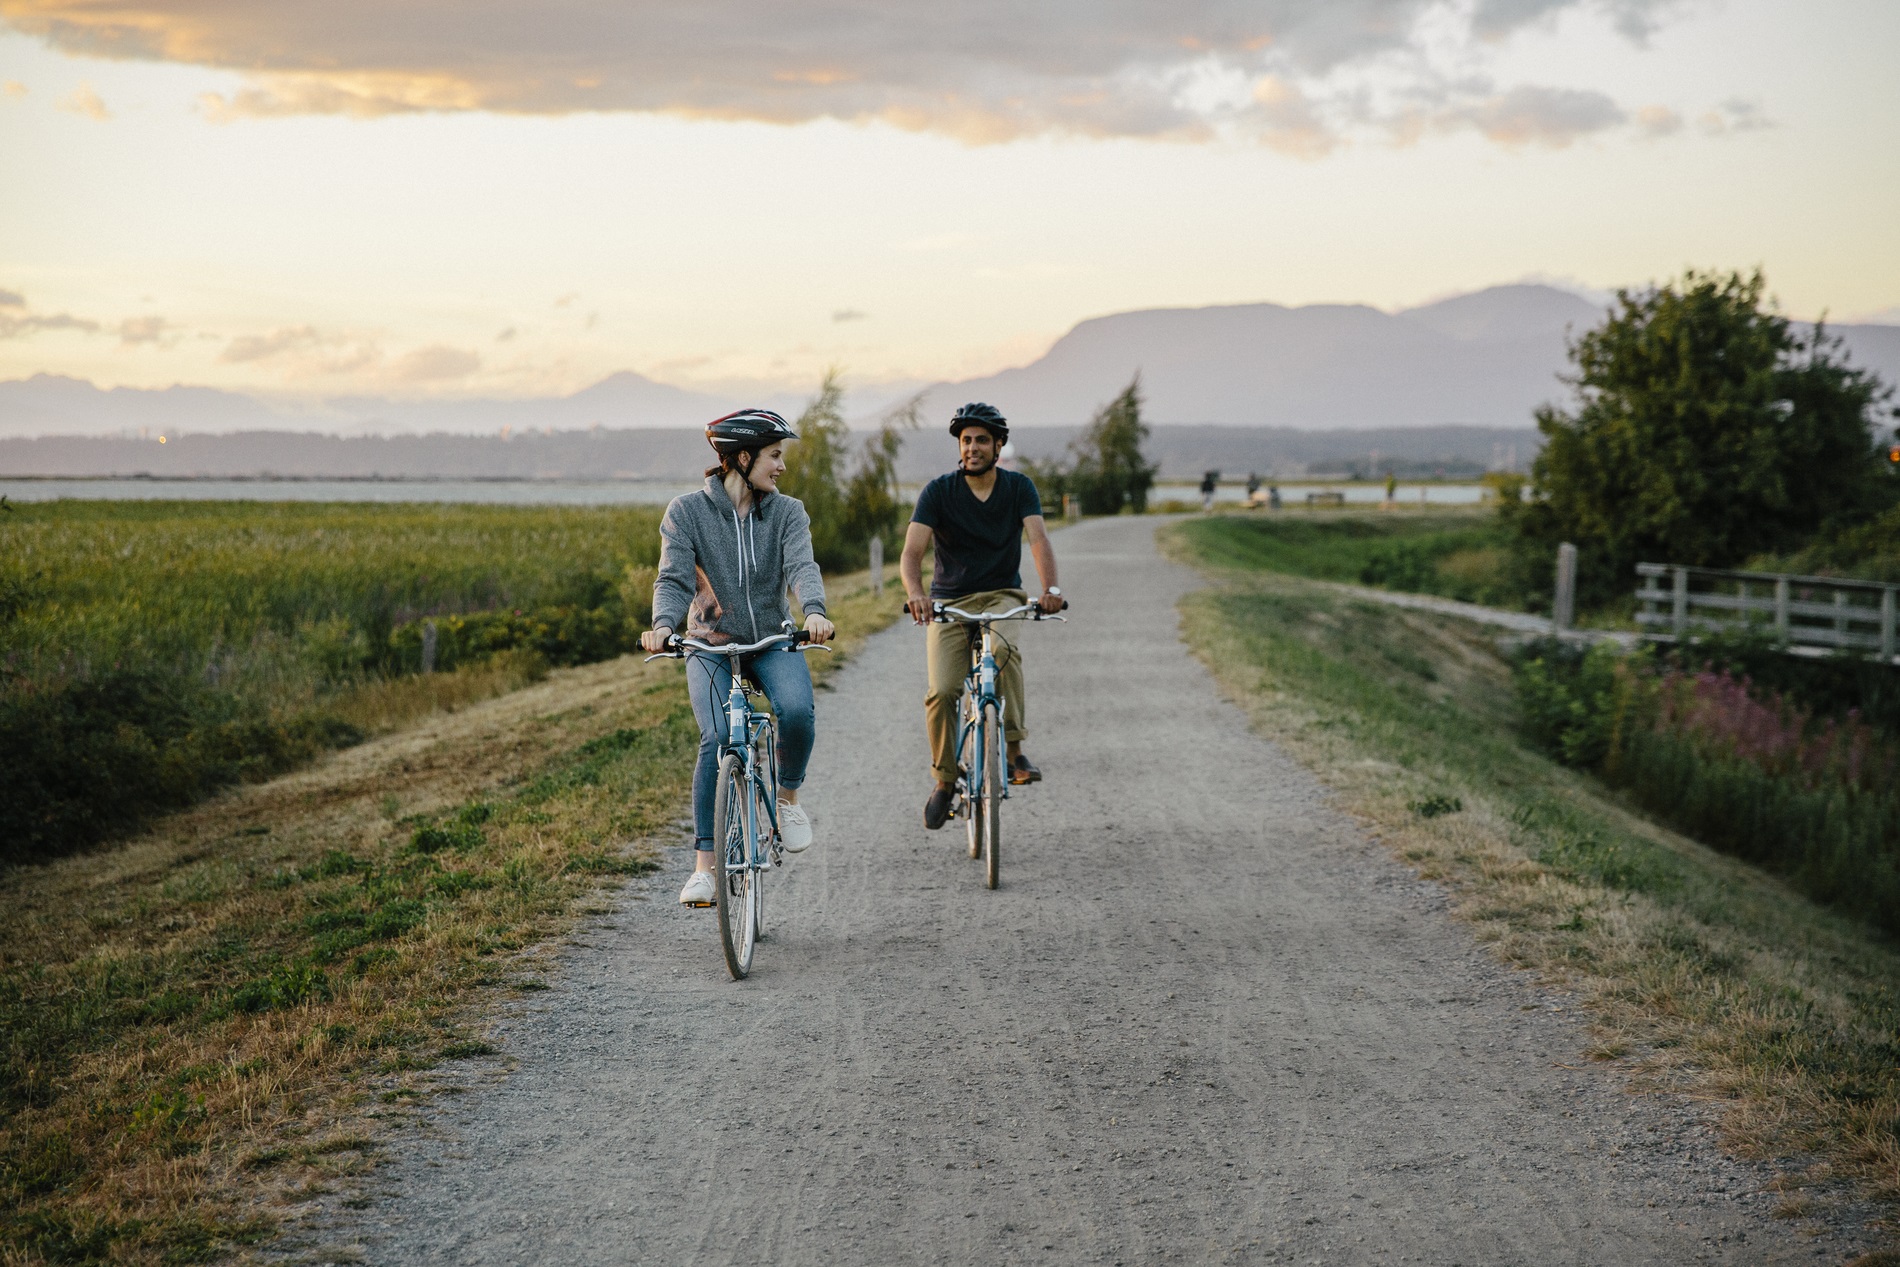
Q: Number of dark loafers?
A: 2